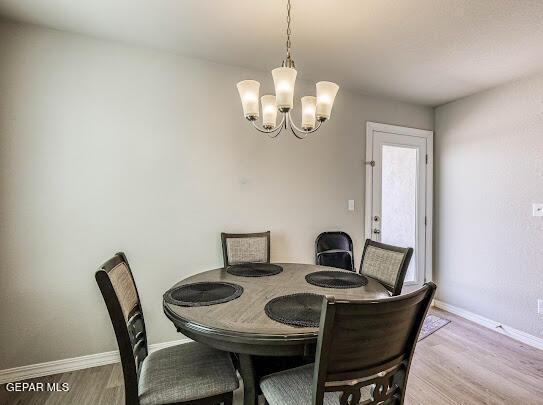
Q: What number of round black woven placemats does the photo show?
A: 4